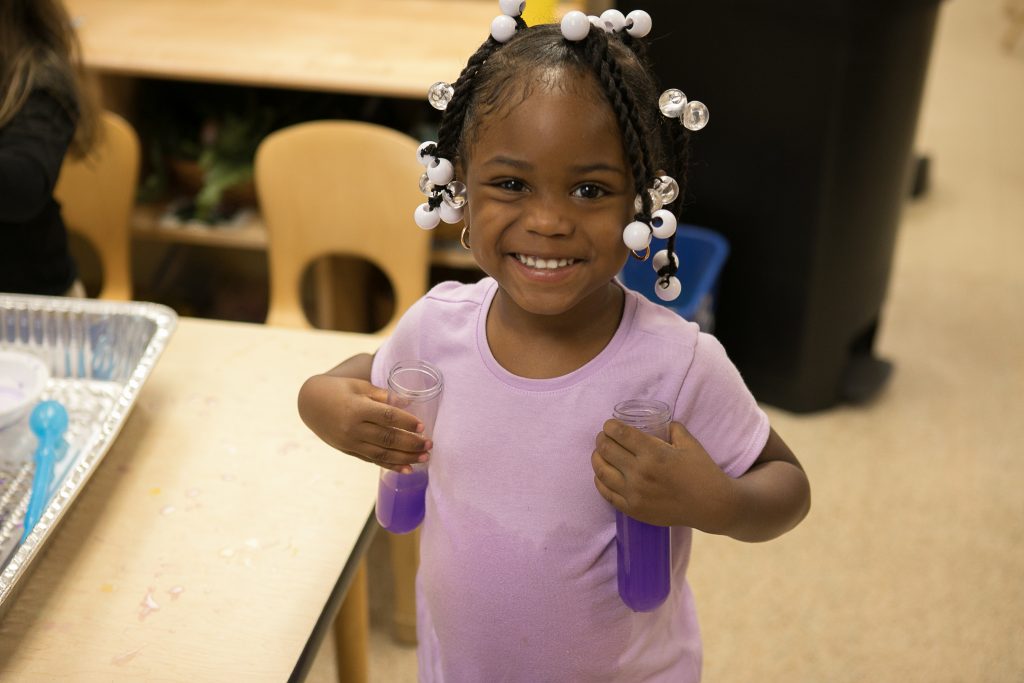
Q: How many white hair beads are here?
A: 14